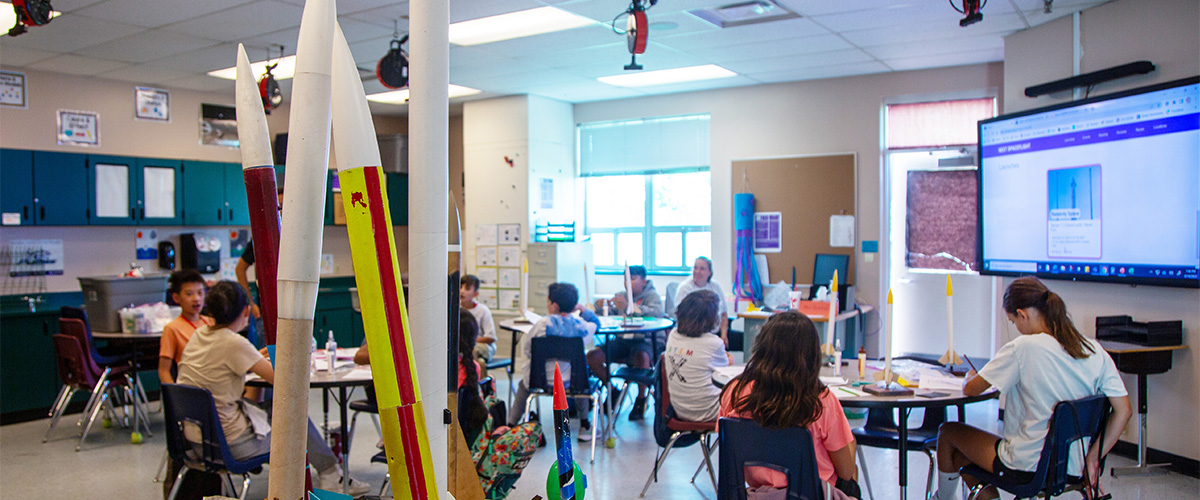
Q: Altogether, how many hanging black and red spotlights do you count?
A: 5